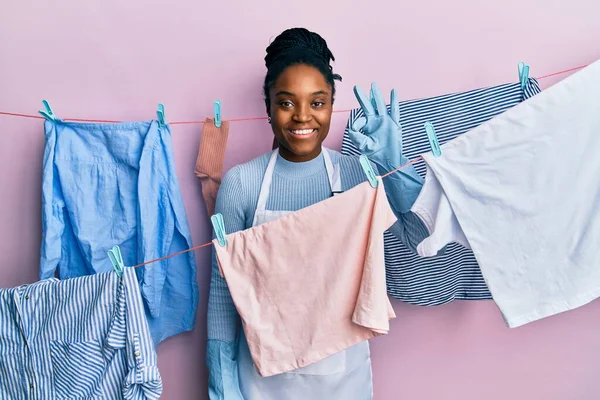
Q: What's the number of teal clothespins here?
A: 8